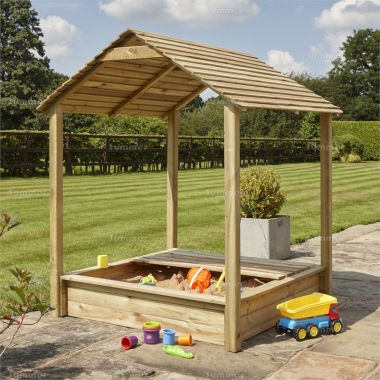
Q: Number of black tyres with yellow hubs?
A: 3